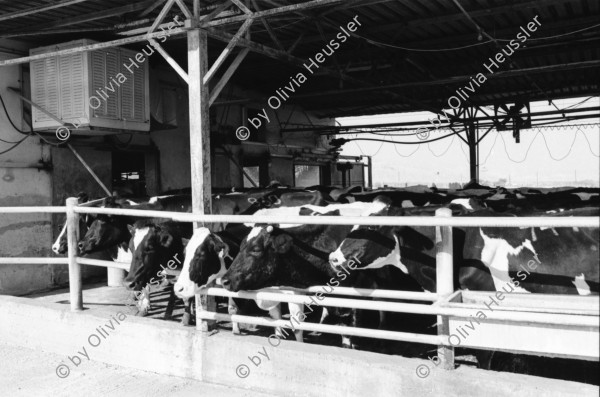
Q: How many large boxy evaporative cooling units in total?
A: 1